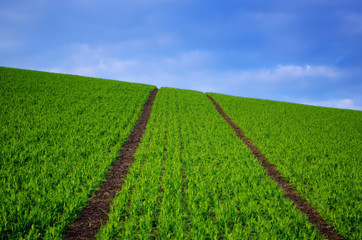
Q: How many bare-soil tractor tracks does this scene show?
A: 2